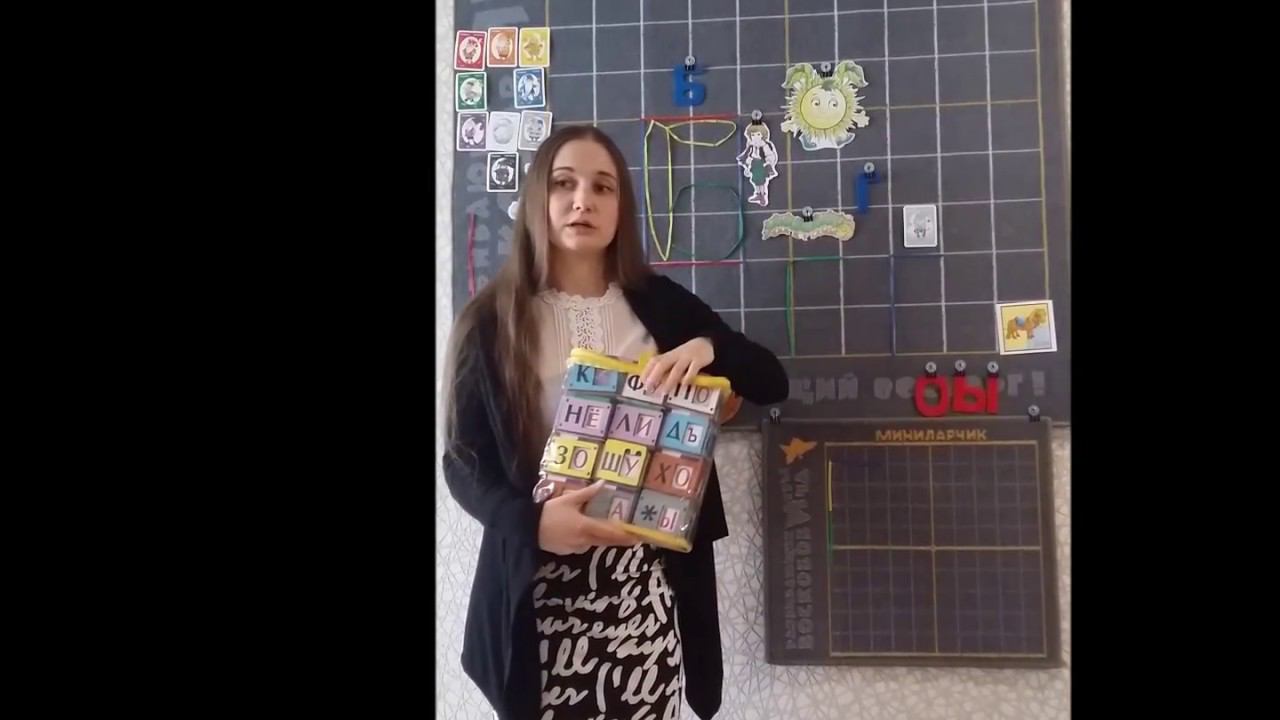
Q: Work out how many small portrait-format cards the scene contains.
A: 10